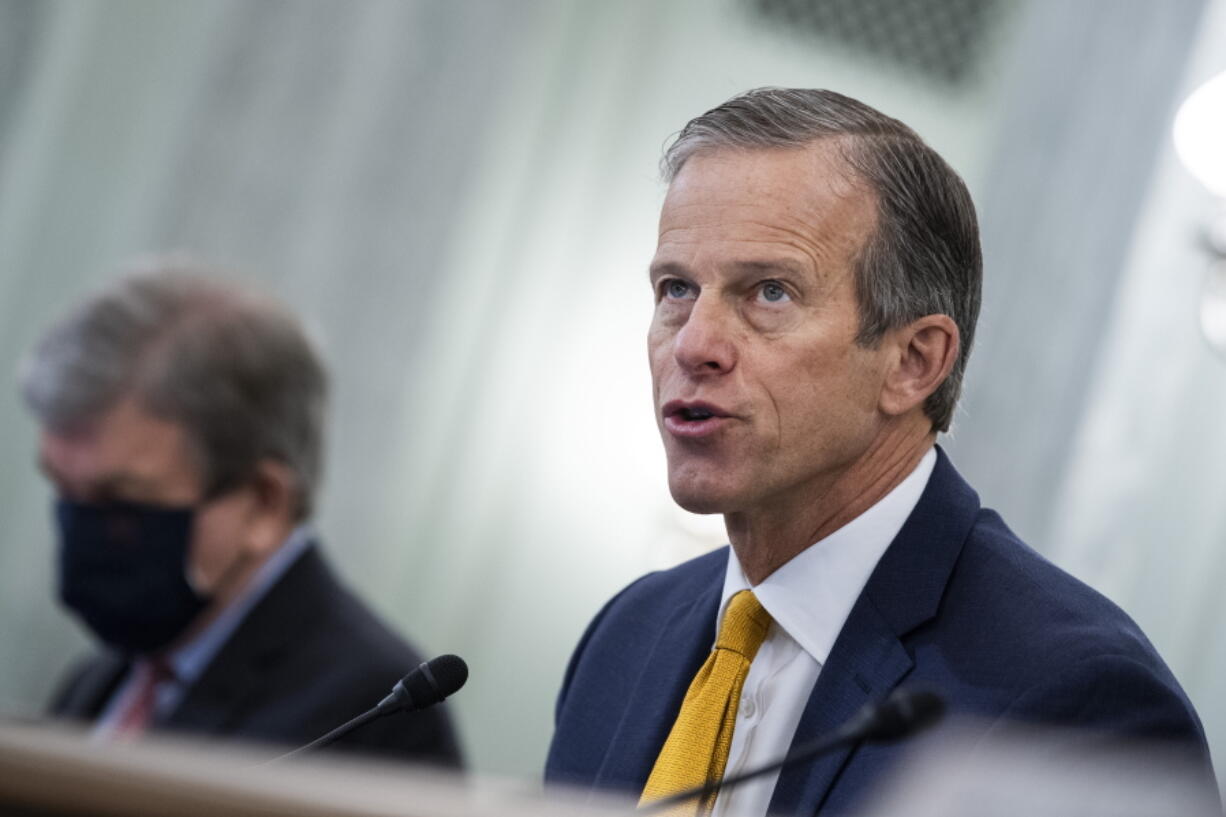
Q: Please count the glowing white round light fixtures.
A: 1